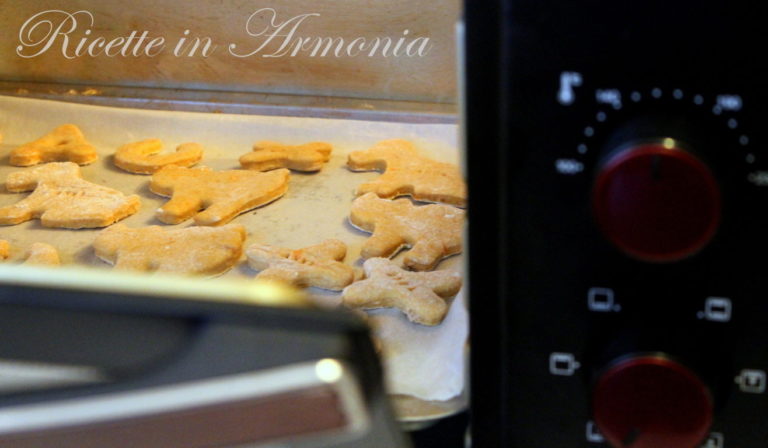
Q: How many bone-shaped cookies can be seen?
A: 3